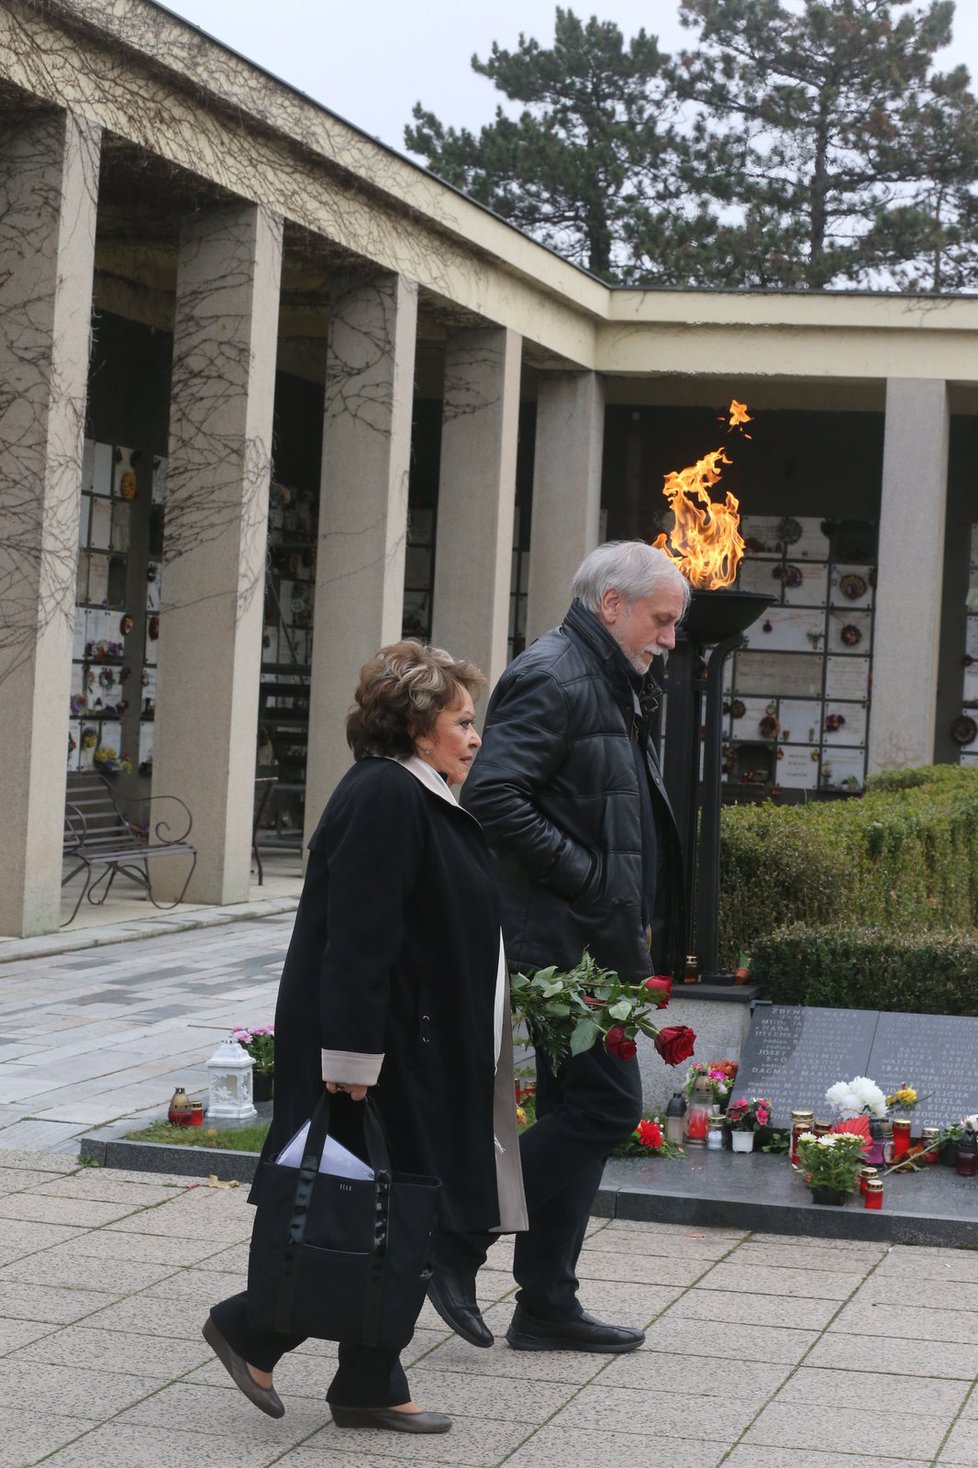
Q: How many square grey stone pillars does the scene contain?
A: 6